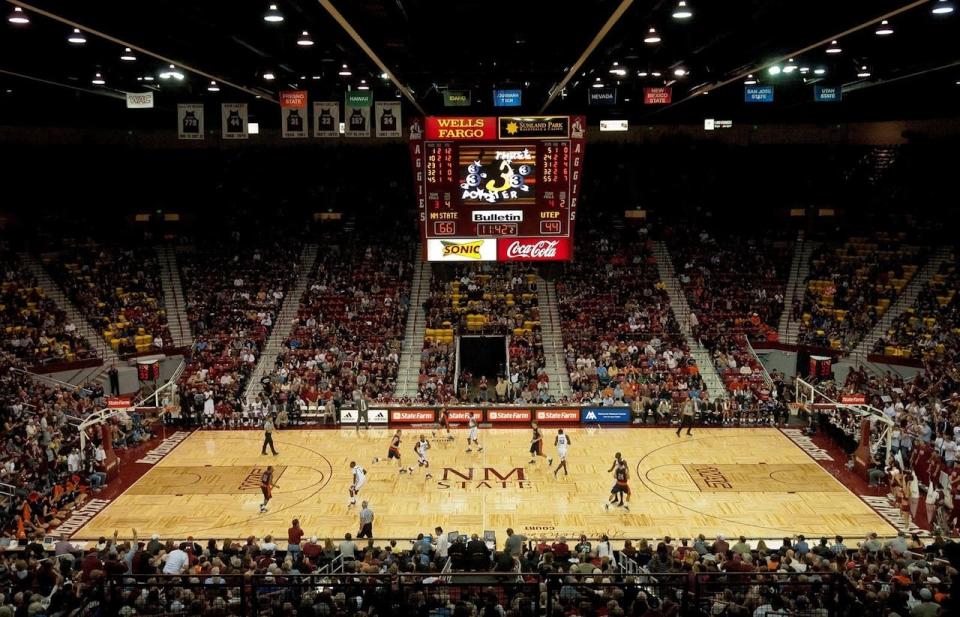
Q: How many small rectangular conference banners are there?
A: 9